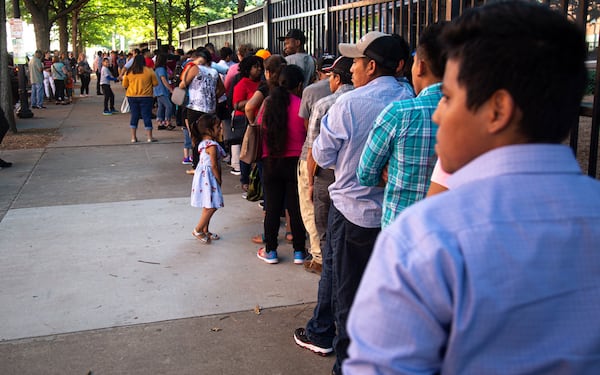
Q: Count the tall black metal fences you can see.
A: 1